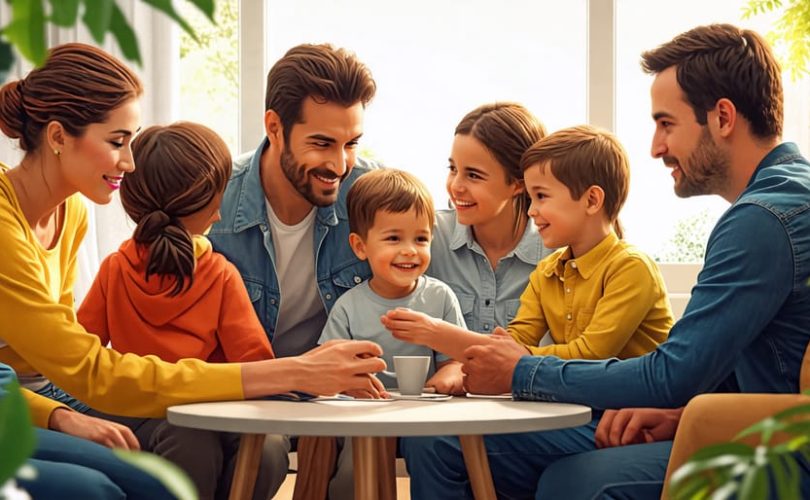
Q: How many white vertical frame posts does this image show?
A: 2